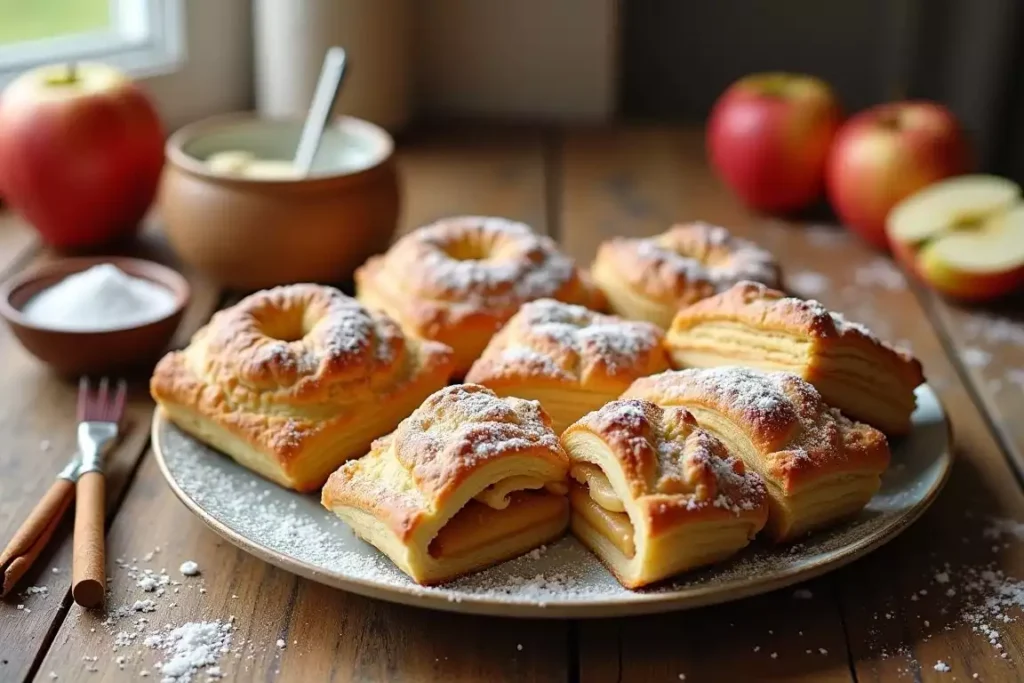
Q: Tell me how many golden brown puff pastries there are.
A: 8